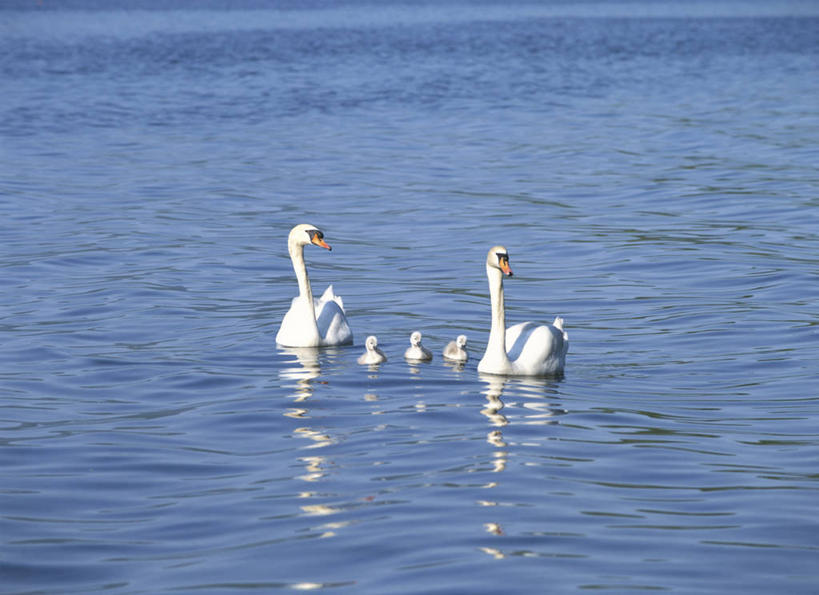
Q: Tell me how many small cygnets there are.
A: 3